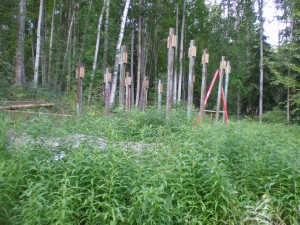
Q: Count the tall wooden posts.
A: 11